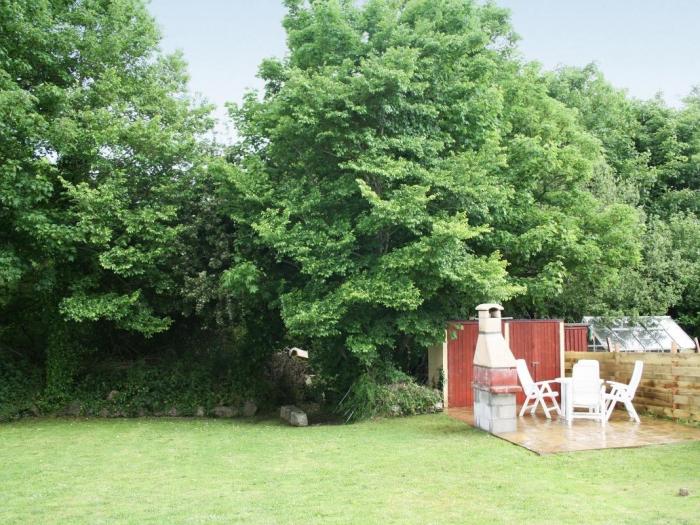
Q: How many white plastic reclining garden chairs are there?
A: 4